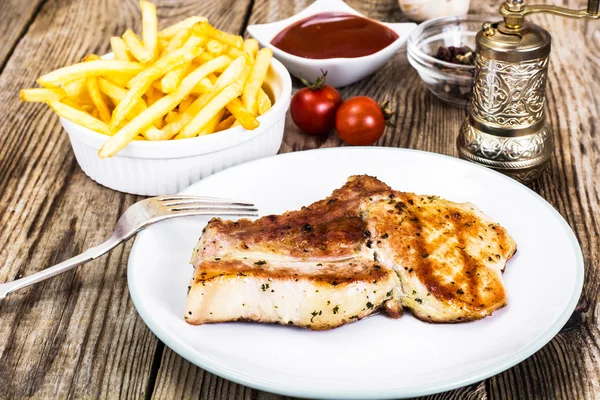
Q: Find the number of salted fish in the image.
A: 0